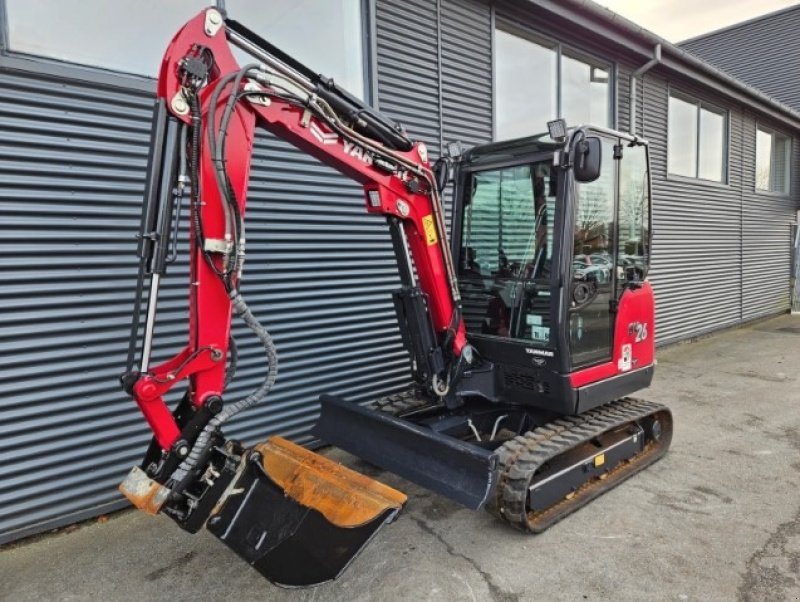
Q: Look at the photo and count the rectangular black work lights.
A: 2